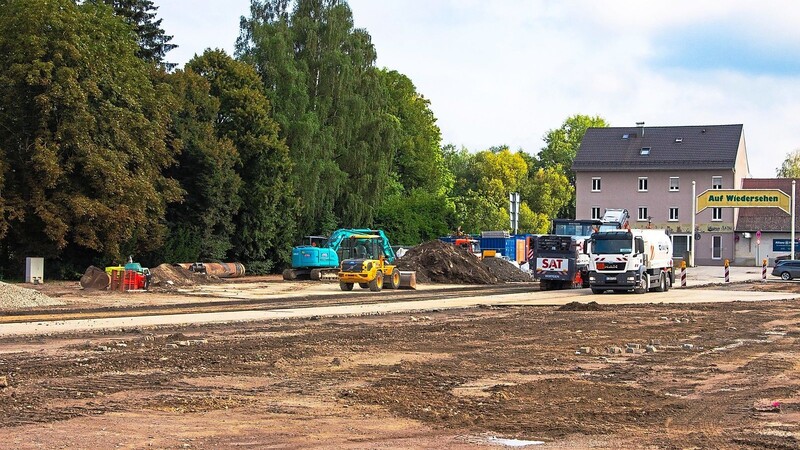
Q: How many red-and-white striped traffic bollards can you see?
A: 3